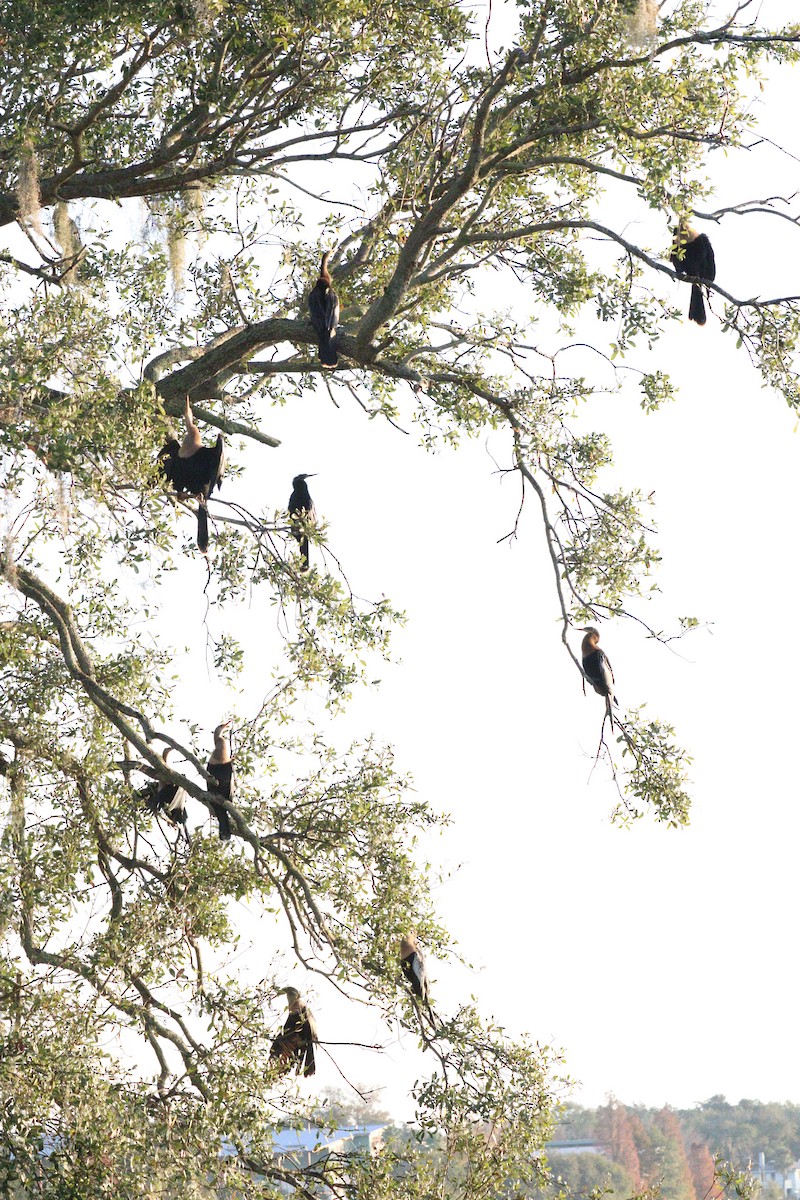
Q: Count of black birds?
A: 9